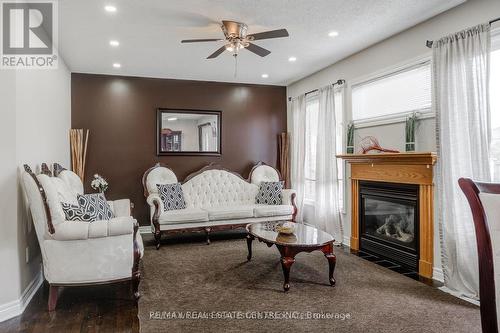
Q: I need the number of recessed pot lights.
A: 6